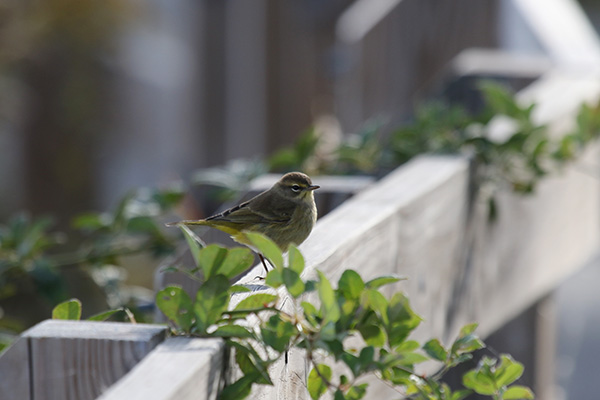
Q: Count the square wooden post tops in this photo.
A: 3